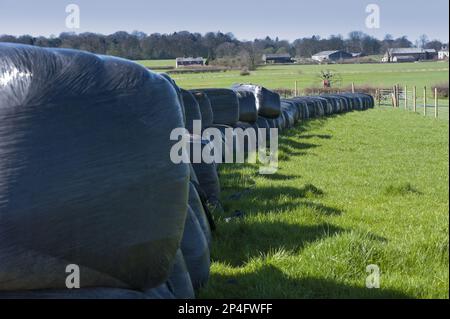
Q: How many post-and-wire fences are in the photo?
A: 1